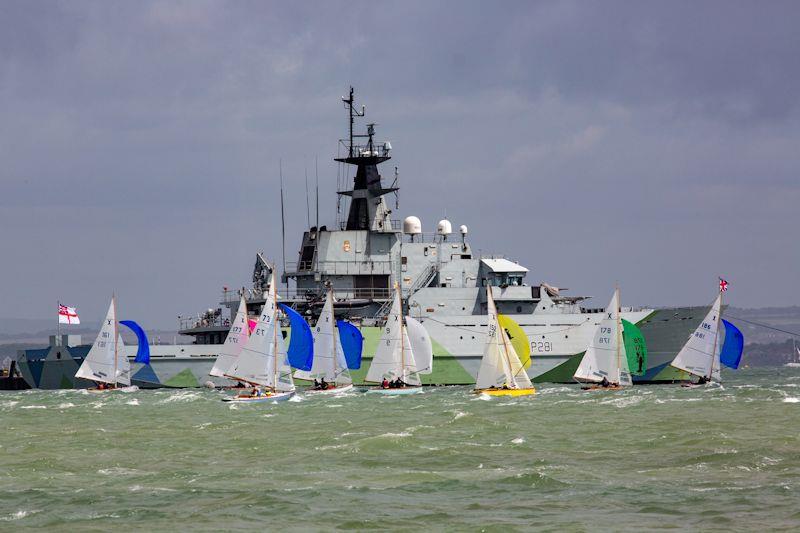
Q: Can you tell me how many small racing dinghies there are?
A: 8